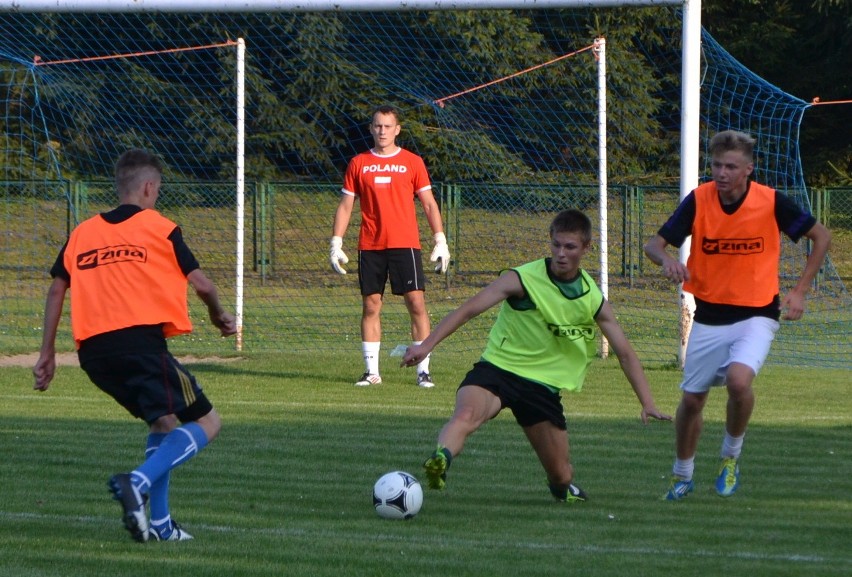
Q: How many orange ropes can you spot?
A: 3